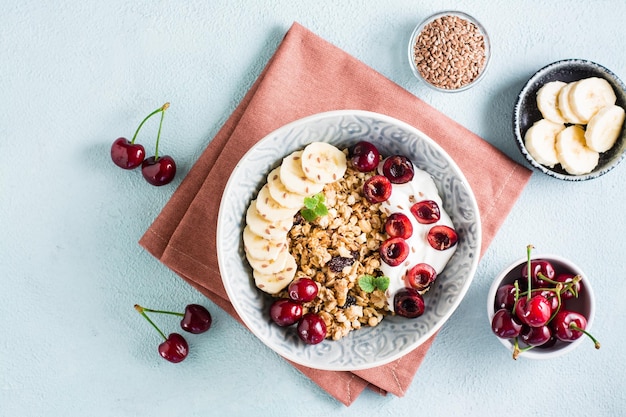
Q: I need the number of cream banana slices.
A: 14